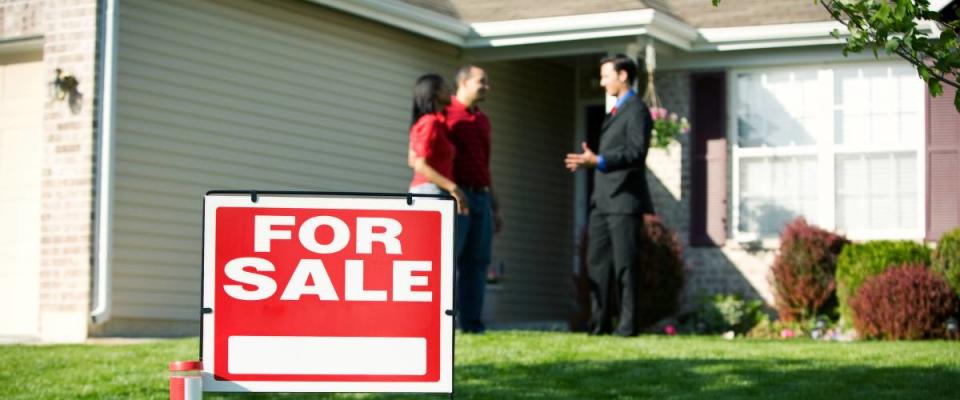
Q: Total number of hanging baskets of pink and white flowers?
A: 1